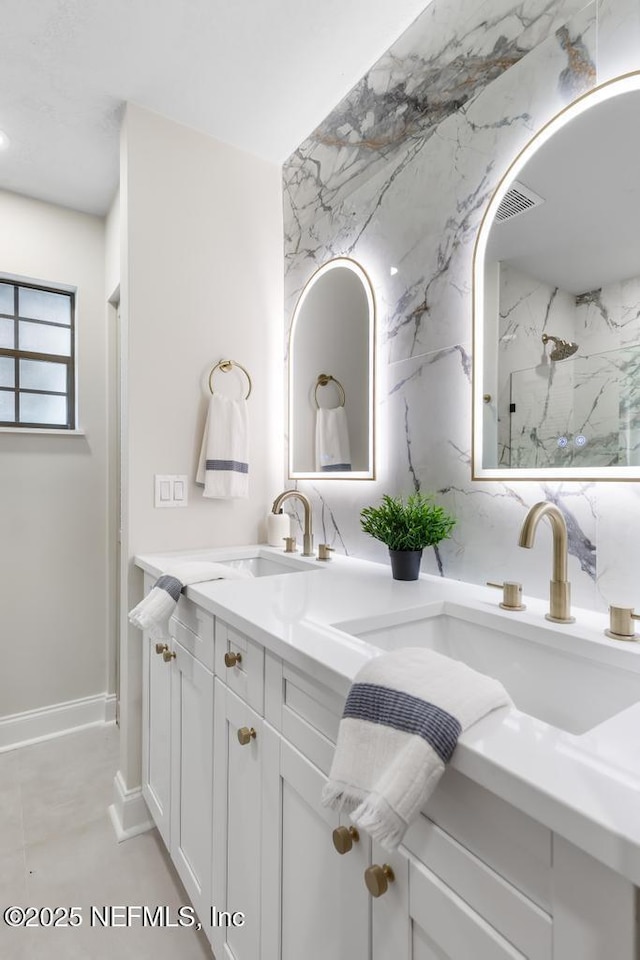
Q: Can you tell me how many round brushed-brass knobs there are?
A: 6